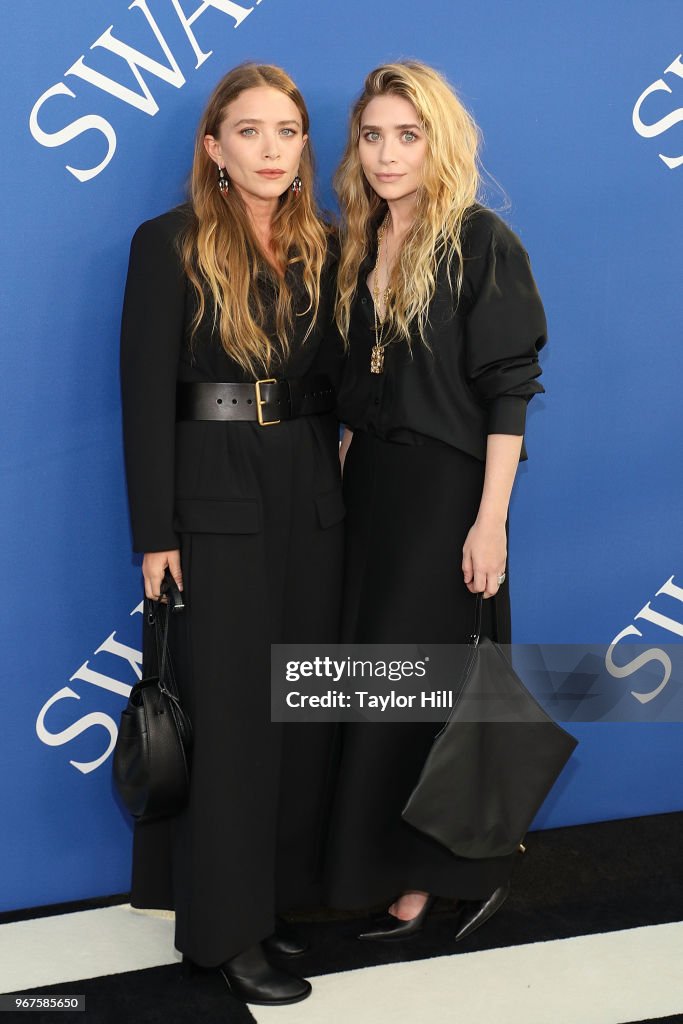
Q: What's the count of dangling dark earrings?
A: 2